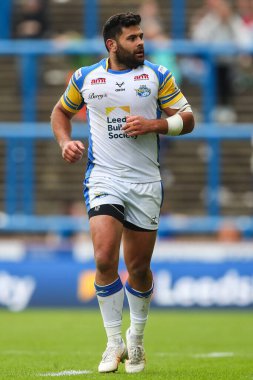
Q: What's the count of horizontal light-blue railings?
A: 3